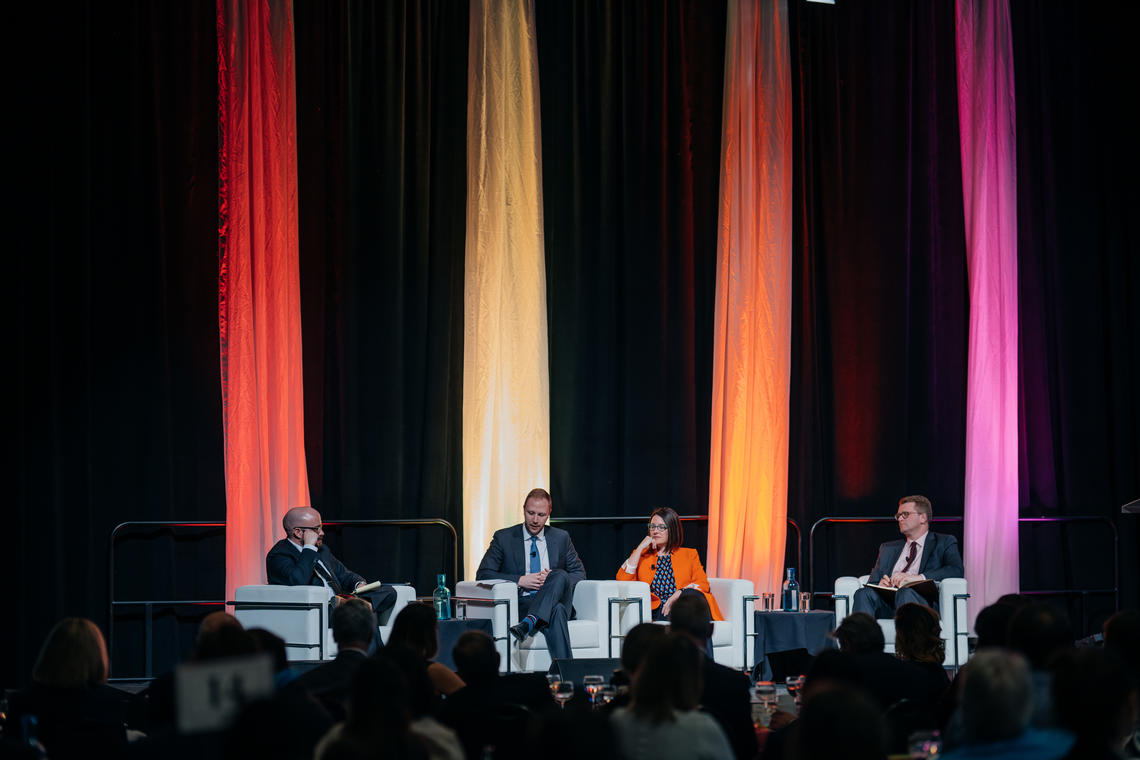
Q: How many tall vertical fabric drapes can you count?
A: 4